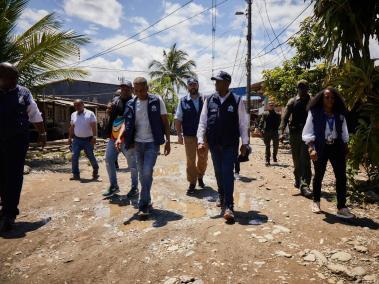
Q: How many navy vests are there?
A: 5